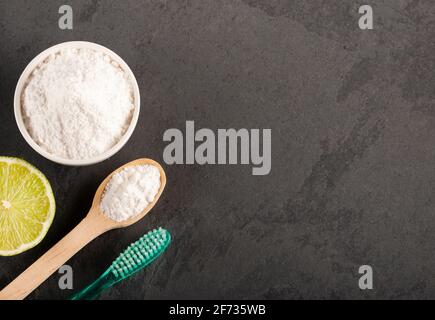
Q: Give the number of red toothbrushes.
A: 0